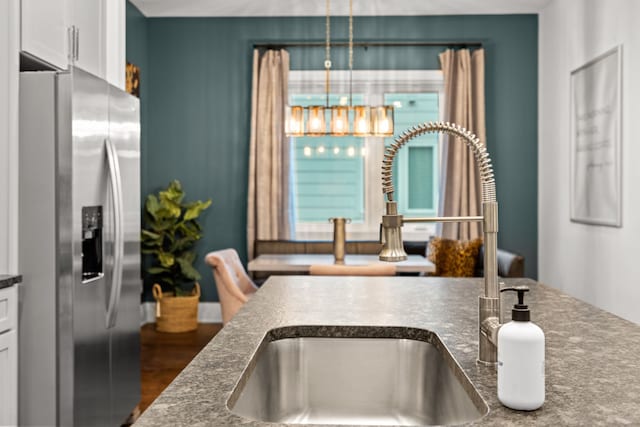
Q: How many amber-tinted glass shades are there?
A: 5